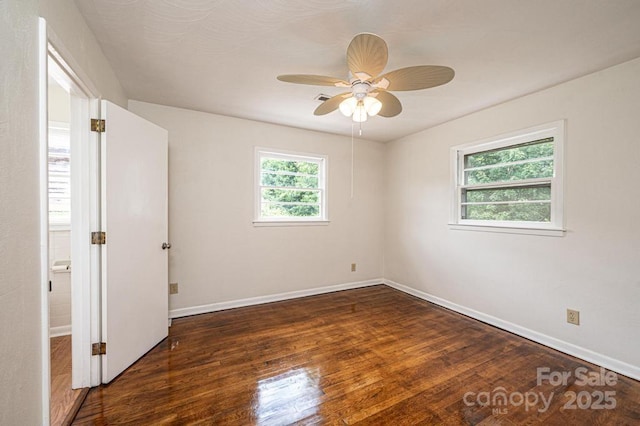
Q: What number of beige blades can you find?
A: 5